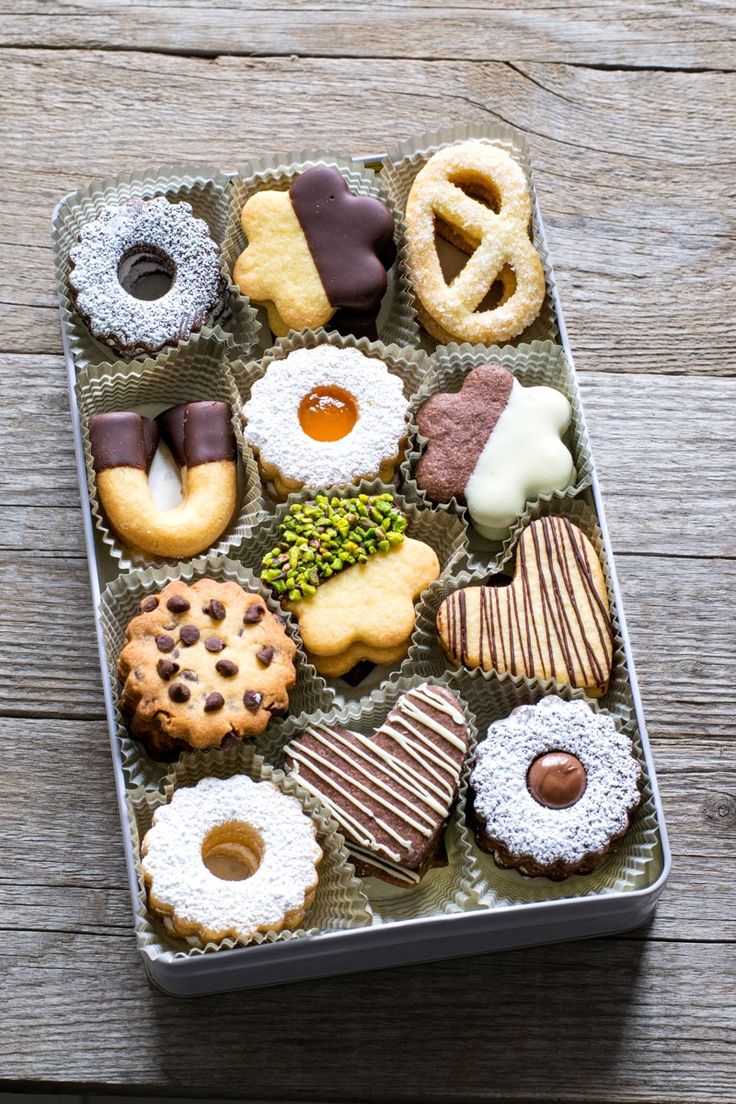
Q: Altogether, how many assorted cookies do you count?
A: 12